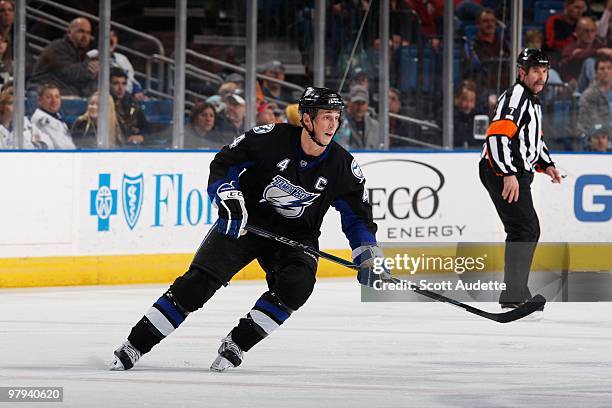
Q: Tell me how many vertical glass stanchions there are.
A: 8